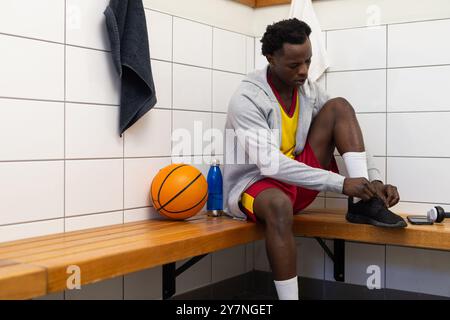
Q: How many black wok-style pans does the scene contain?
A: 0